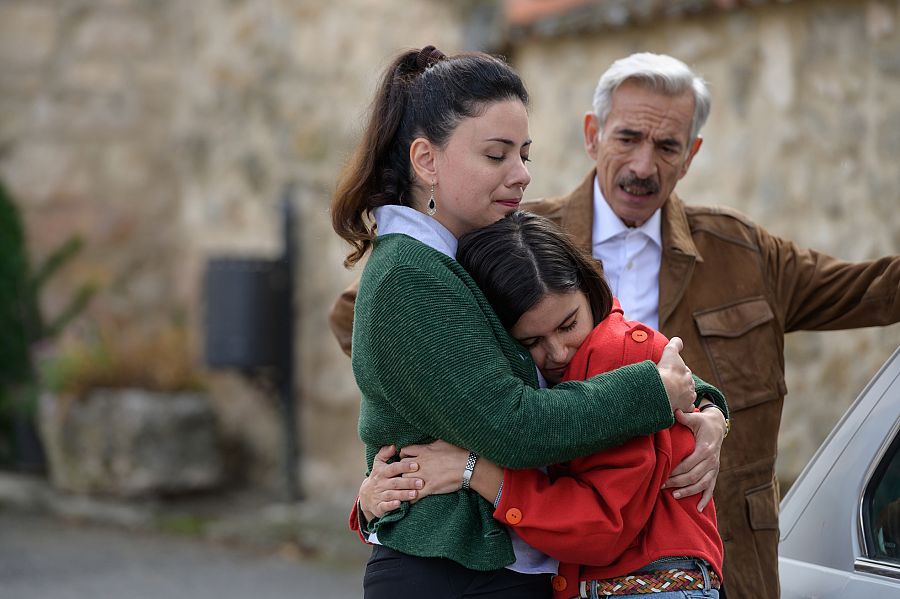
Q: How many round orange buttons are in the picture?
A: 3